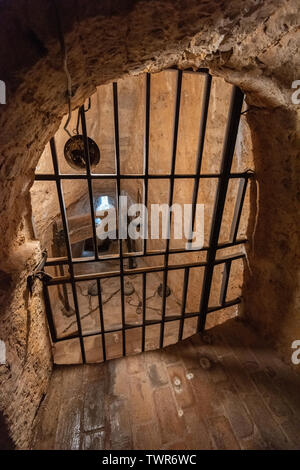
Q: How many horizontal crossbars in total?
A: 4